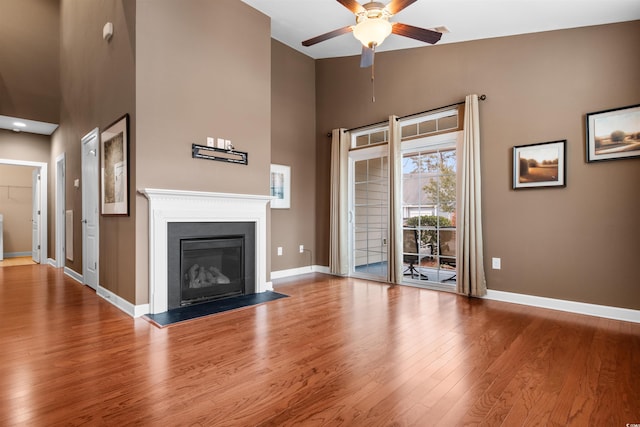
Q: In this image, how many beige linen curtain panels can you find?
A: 3